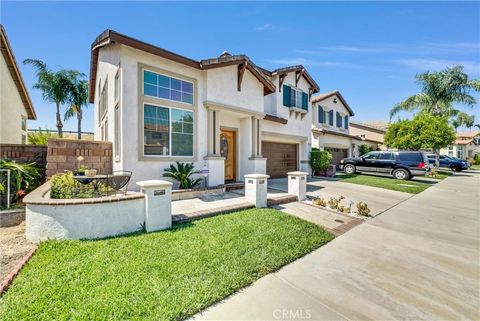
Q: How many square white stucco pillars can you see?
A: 3